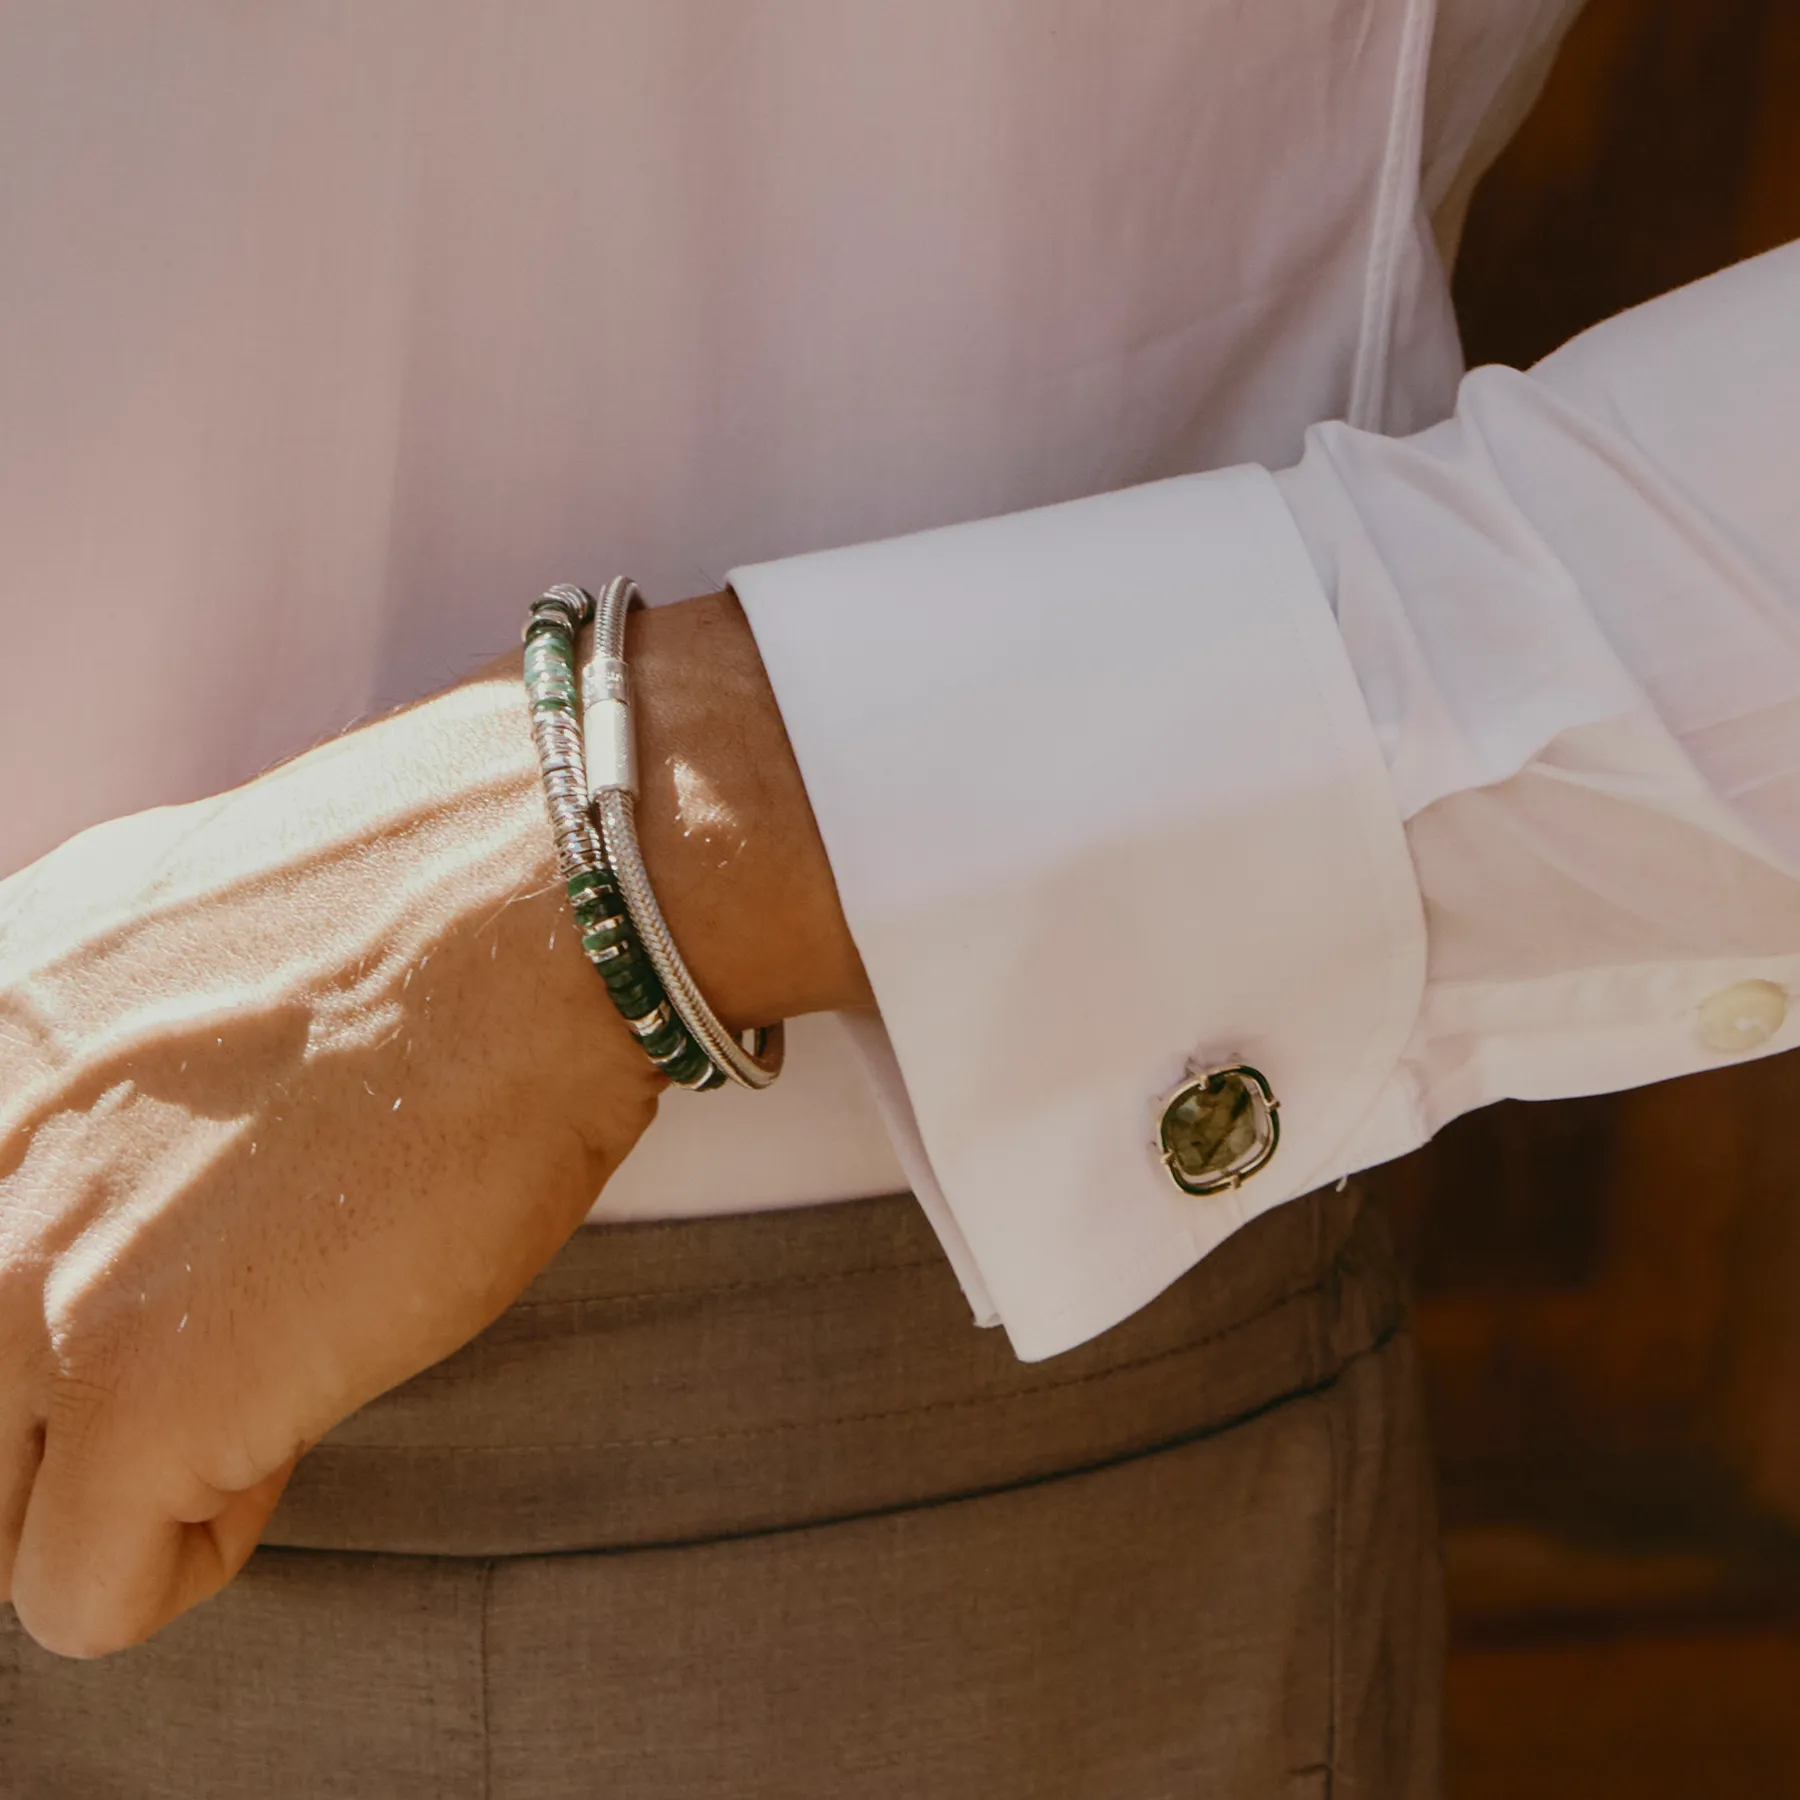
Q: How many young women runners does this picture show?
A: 0